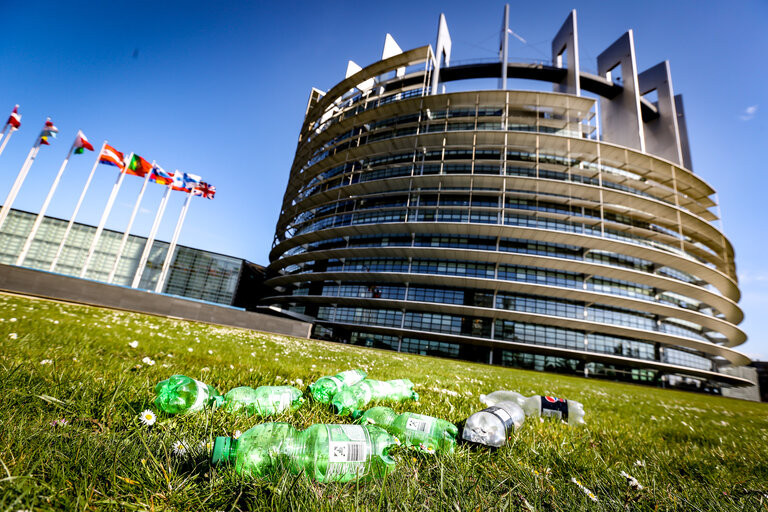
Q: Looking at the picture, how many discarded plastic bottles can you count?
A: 8